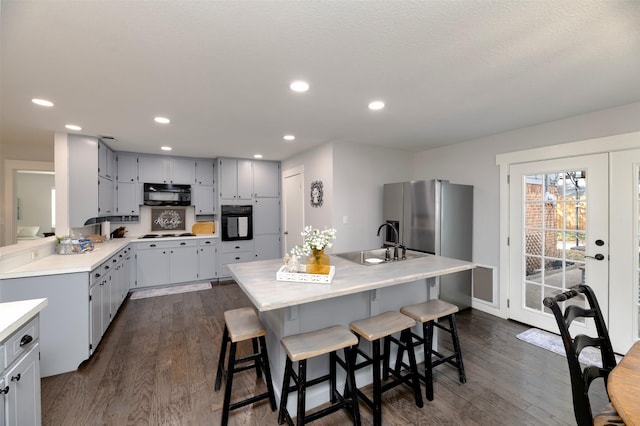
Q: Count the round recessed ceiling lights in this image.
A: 8